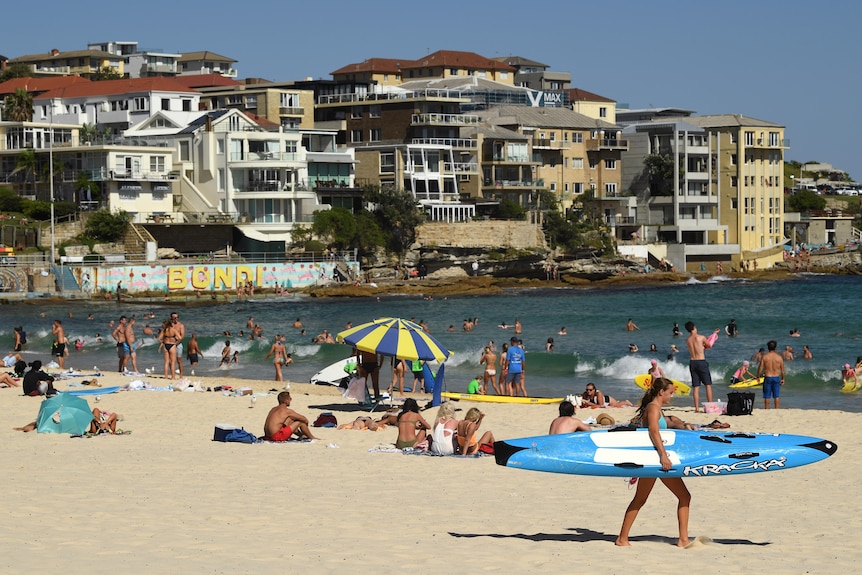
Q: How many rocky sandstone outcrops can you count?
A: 1